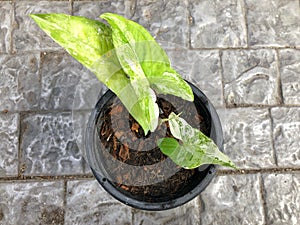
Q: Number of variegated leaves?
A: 3